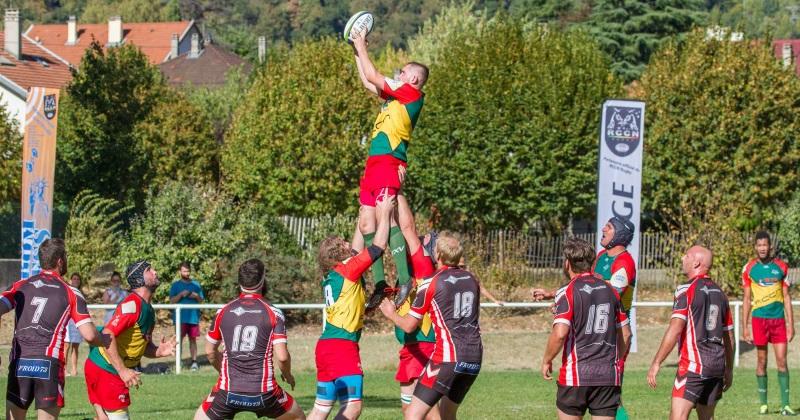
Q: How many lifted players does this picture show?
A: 1